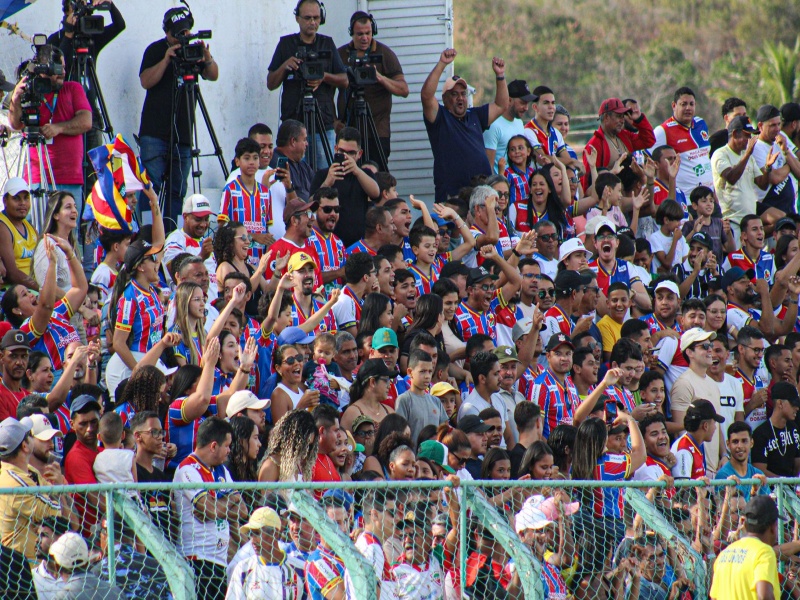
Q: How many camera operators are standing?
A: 5